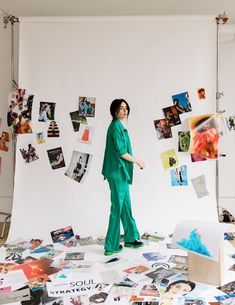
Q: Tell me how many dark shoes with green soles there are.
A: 2